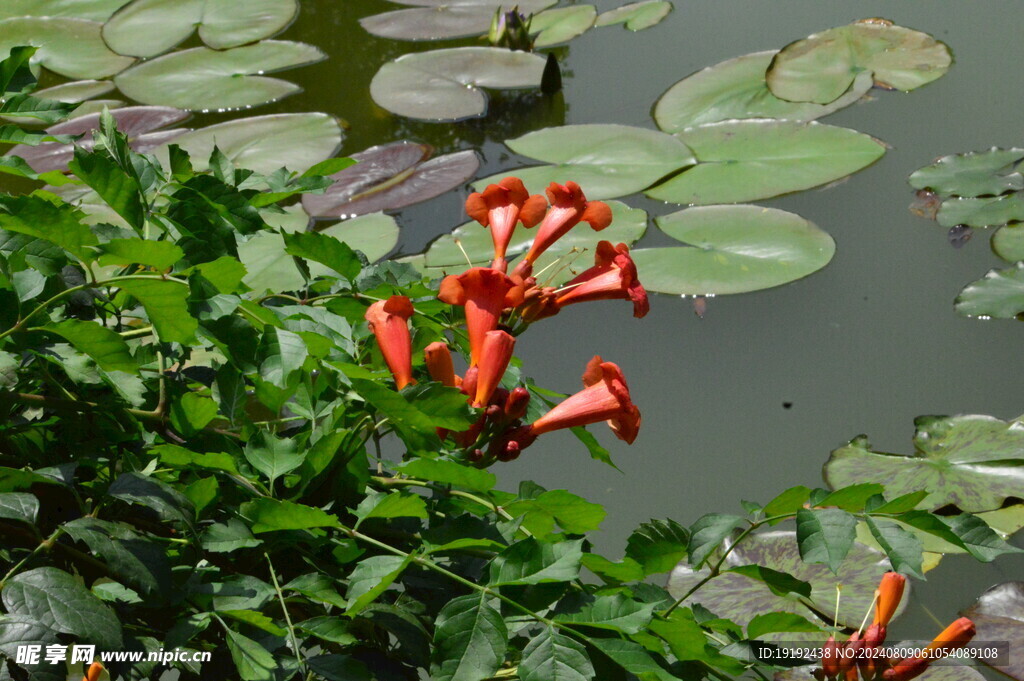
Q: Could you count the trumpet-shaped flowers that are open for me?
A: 6